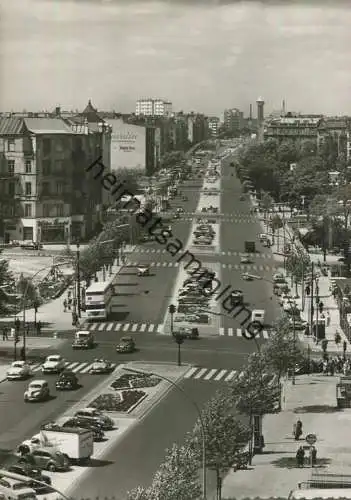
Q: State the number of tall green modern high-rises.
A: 0